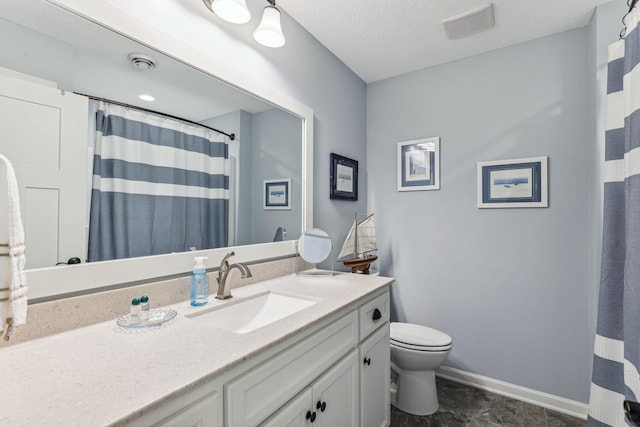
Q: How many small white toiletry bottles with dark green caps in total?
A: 2